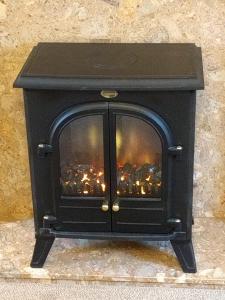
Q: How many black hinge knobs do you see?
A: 4